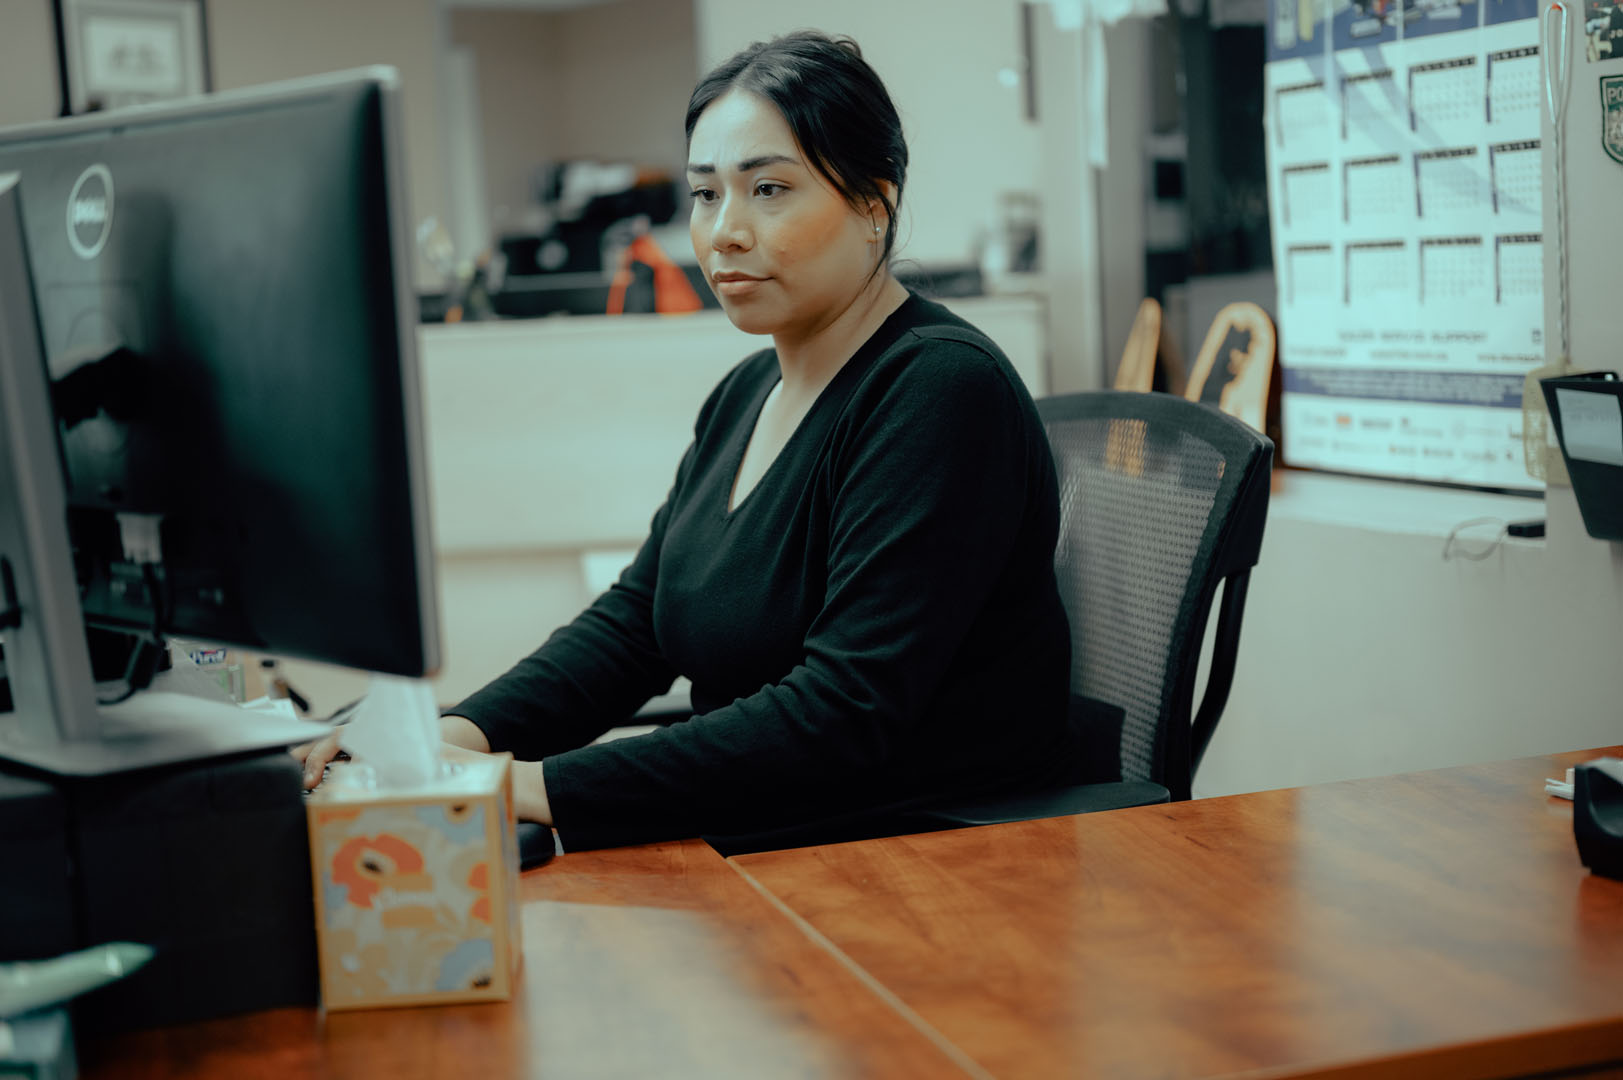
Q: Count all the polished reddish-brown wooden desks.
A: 1